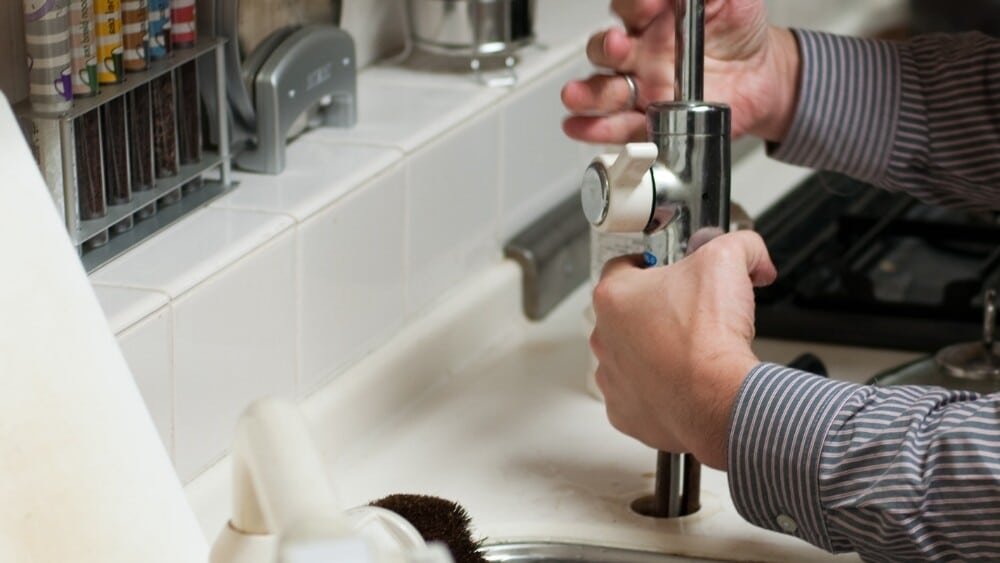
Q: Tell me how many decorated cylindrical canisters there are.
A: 6